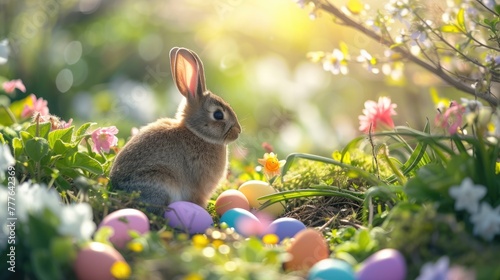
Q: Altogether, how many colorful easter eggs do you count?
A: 10